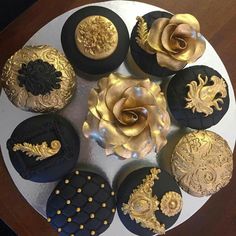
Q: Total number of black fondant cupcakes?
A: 6